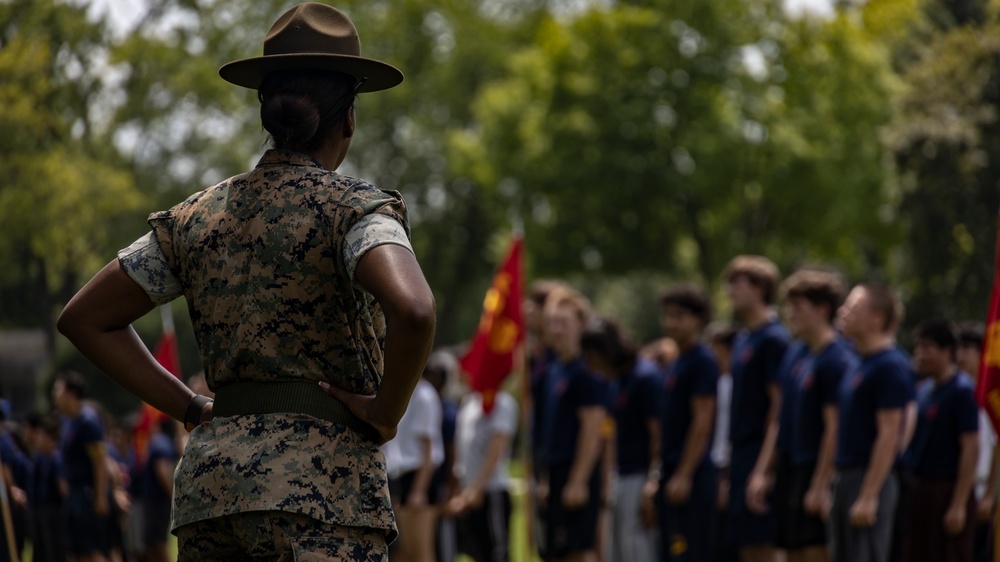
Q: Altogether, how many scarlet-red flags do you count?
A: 3